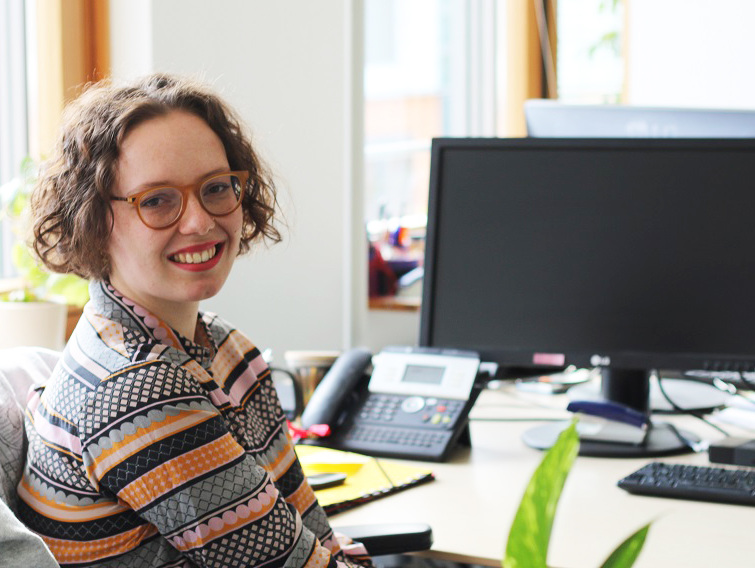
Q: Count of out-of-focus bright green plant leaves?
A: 2